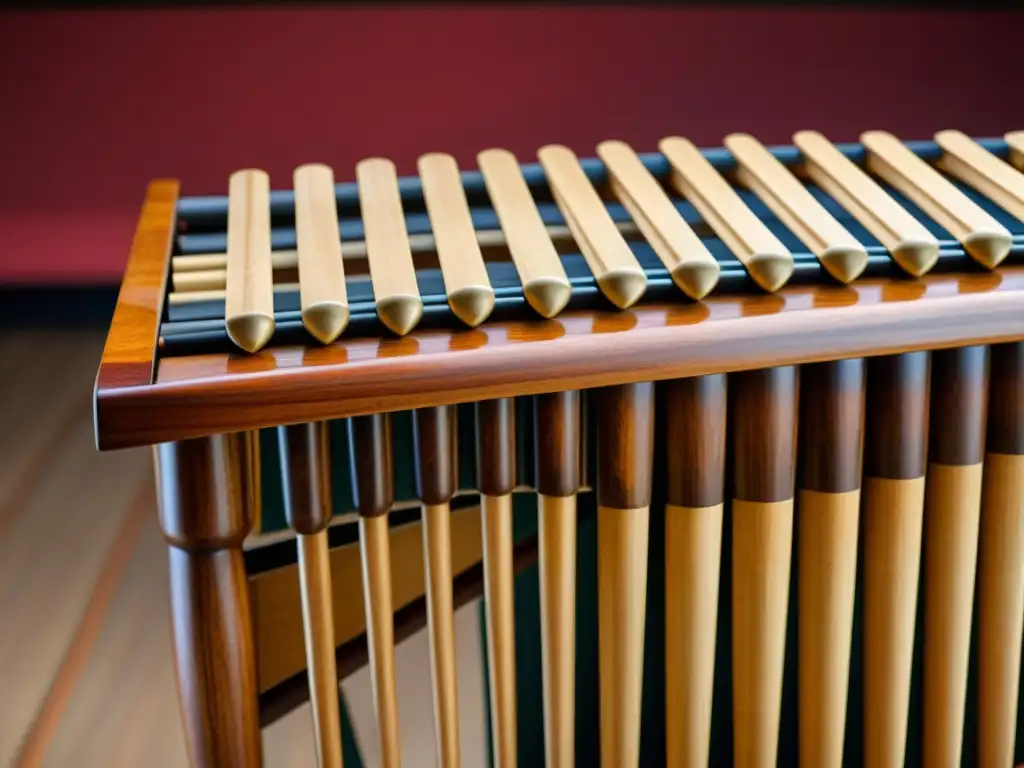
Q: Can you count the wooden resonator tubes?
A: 12